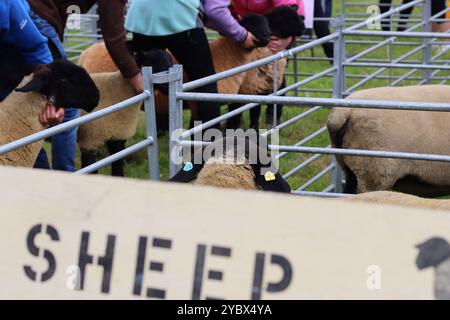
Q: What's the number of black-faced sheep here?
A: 5